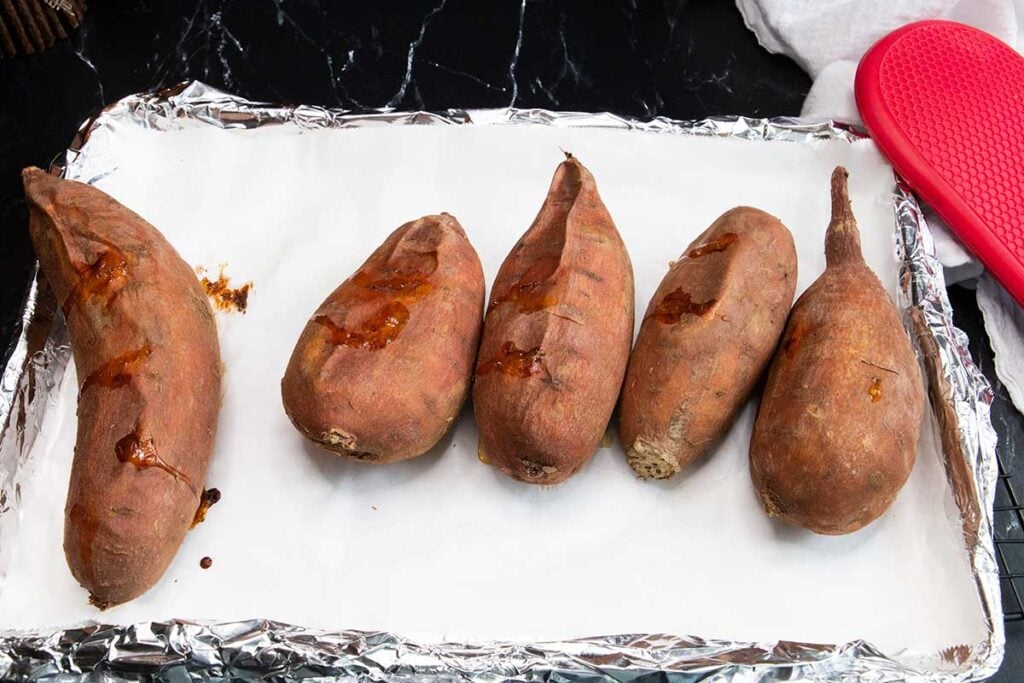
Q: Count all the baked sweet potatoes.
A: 5